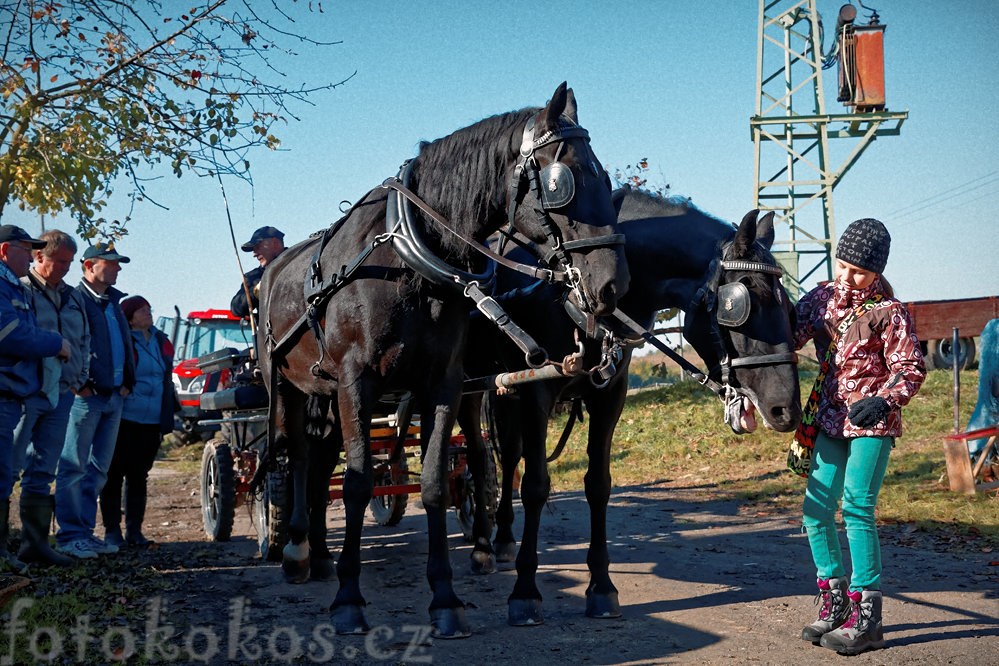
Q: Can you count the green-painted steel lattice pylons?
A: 1